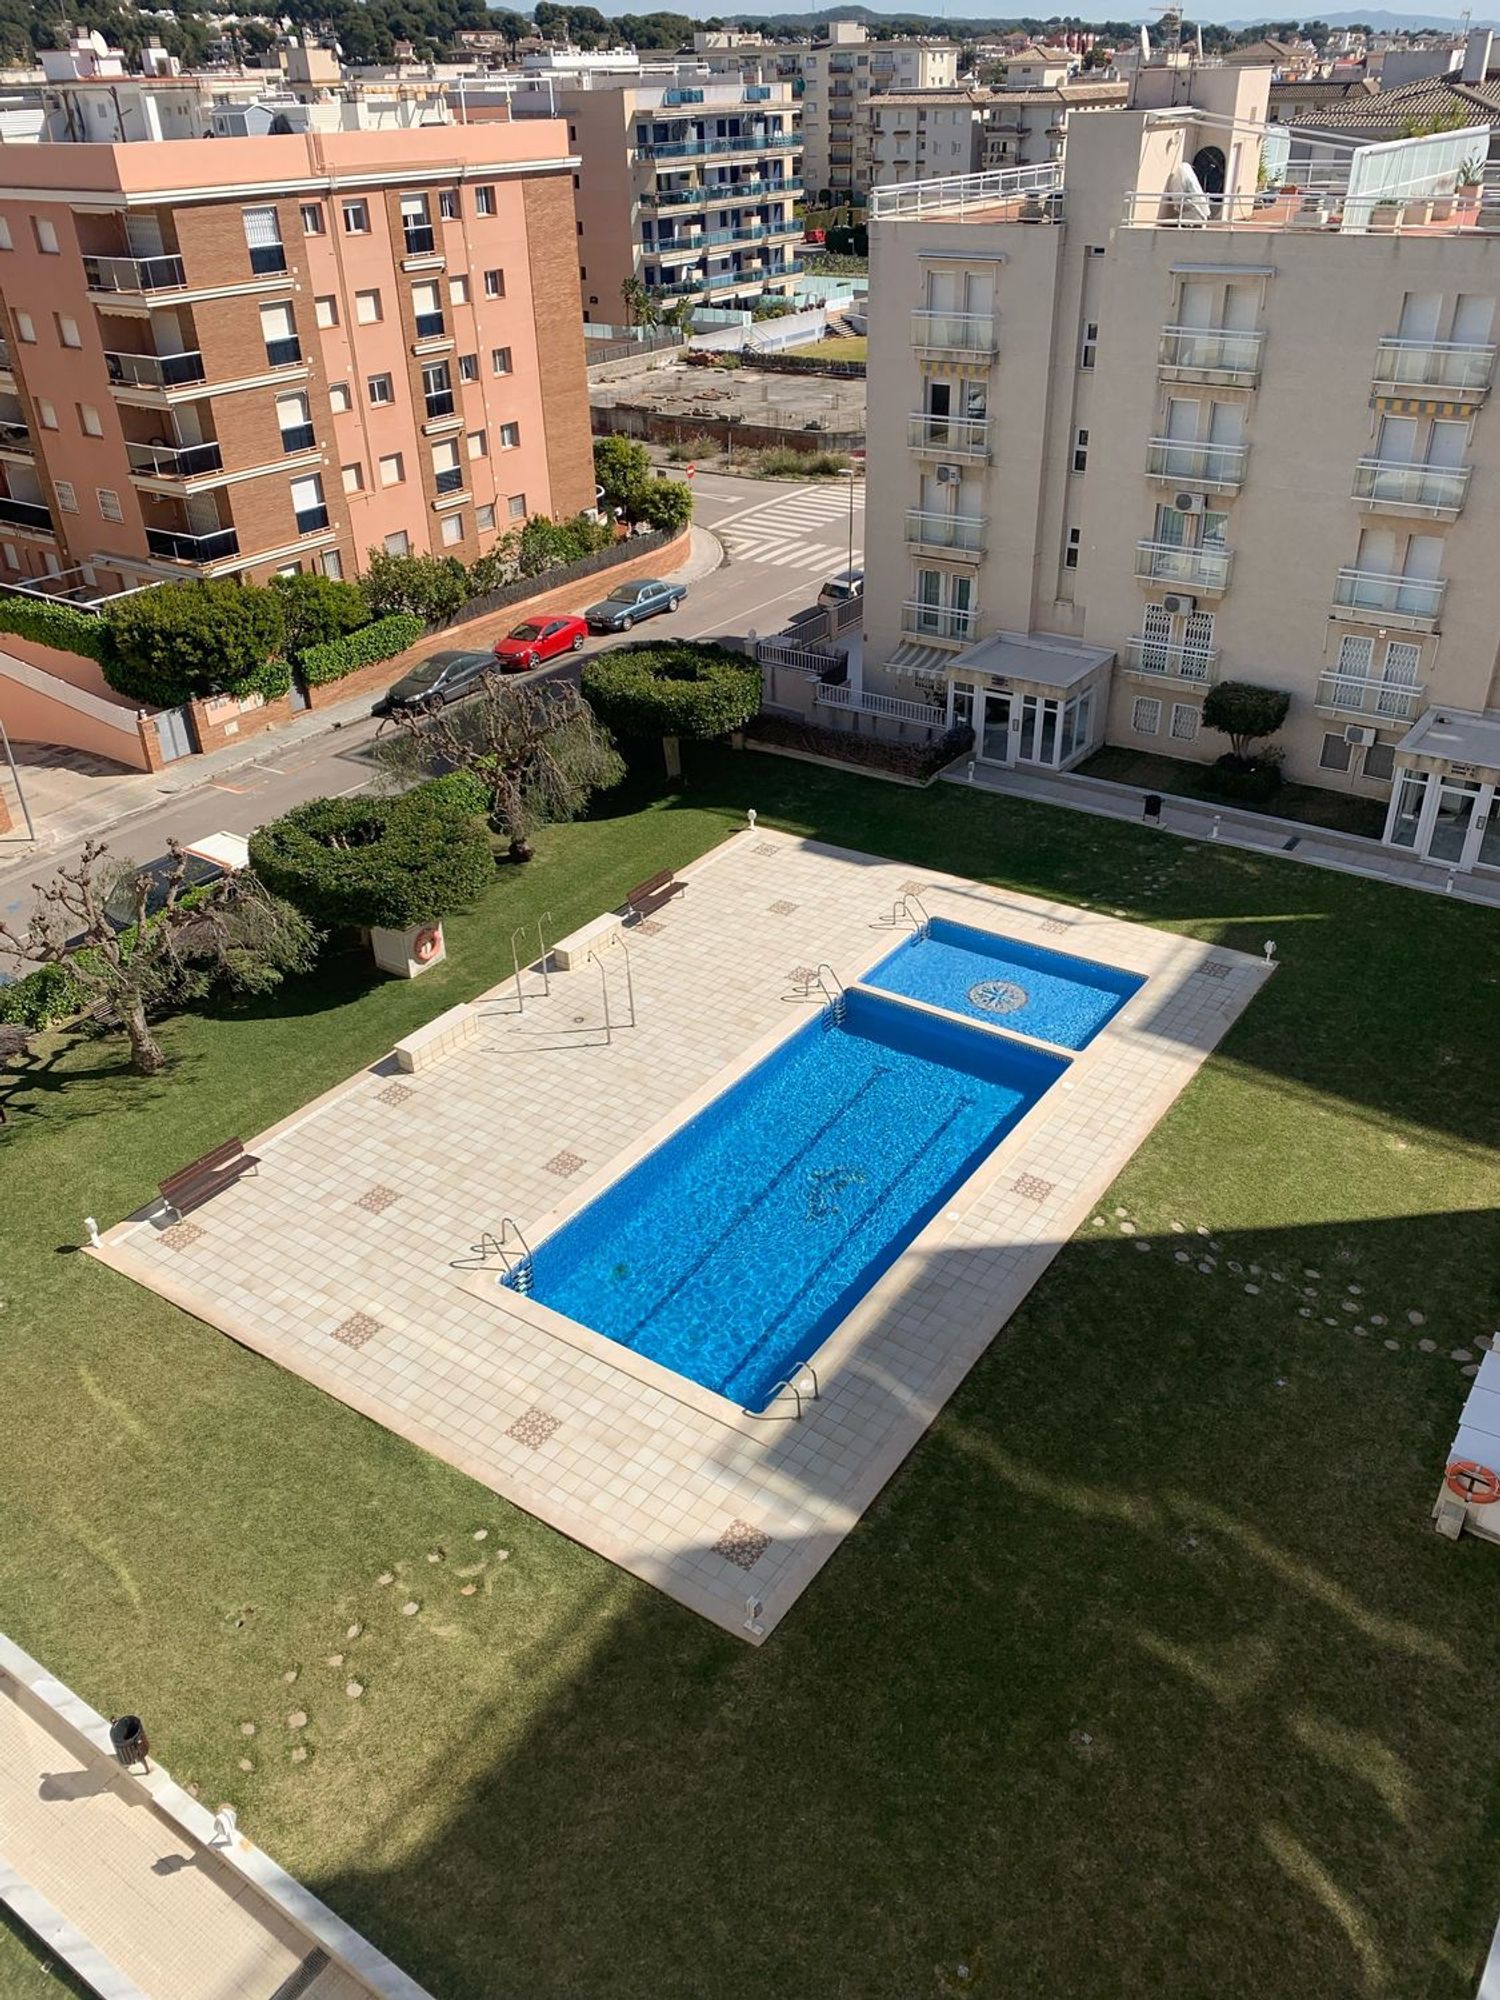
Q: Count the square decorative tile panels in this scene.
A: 15